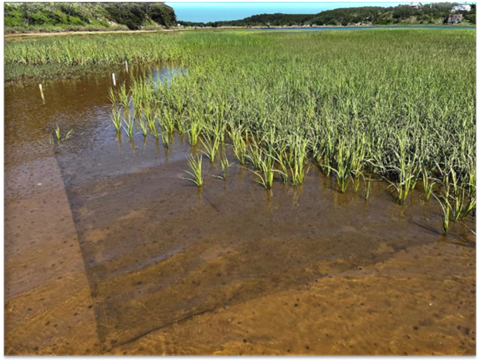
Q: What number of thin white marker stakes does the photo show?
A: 3